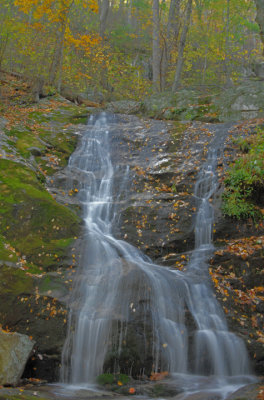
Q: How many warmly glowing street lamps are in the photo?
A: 0